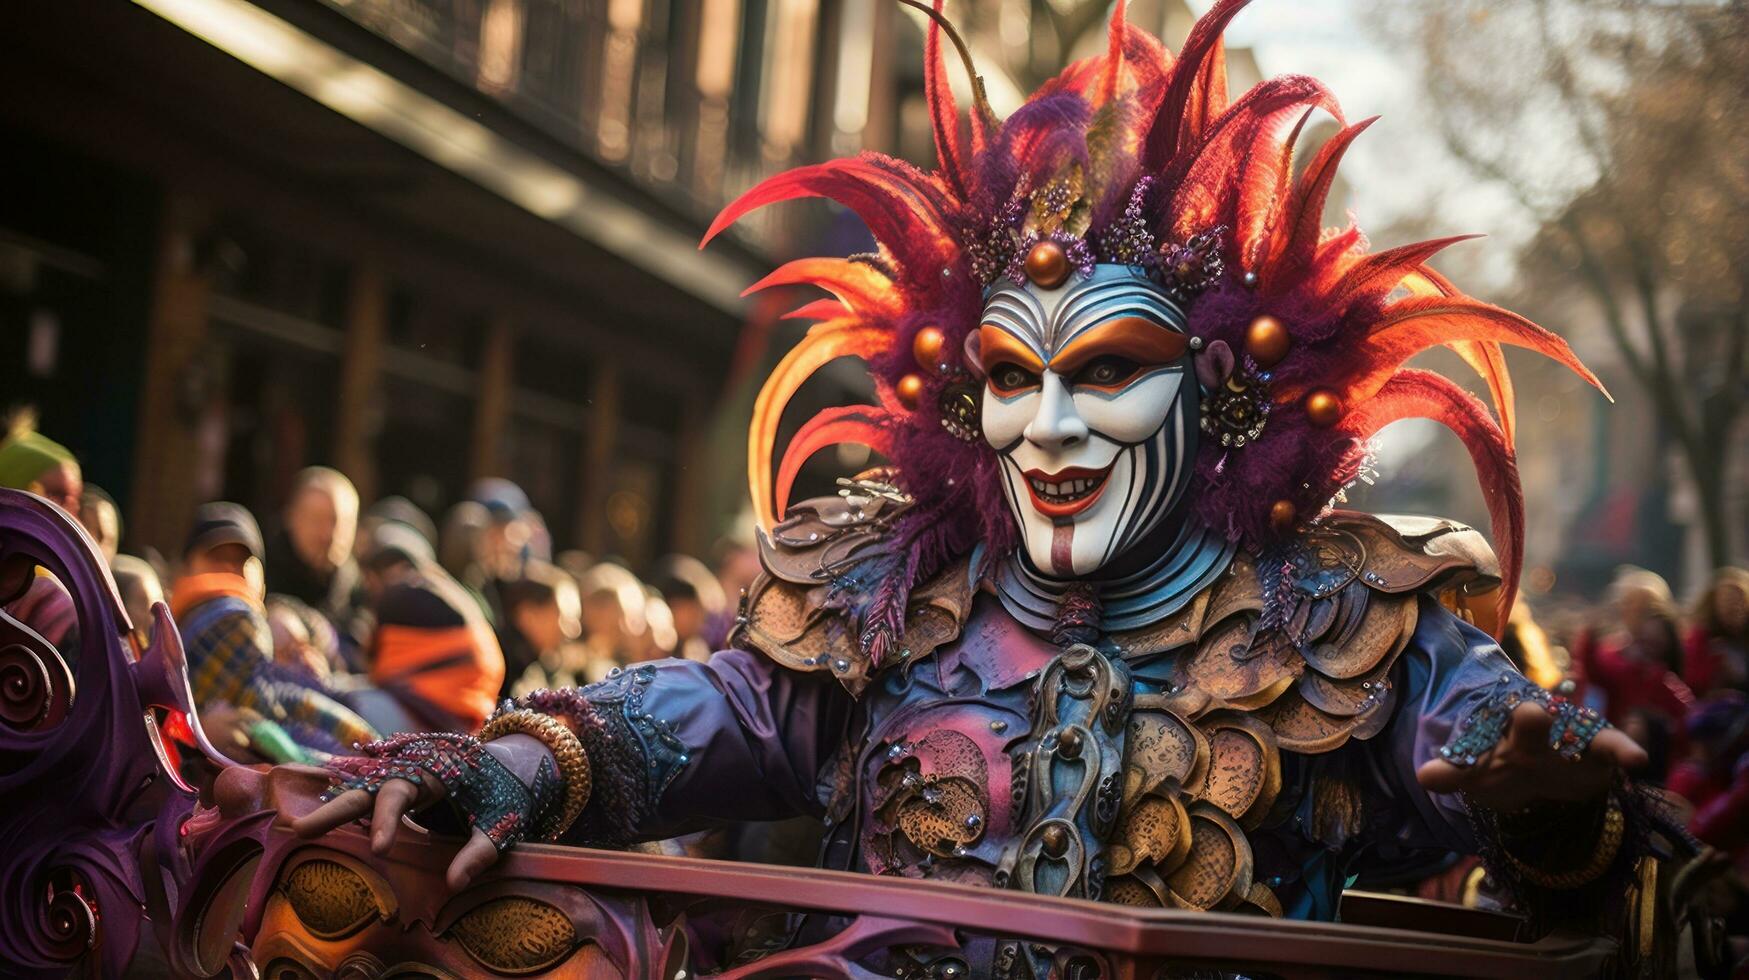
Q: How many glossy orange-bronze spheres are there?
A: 6